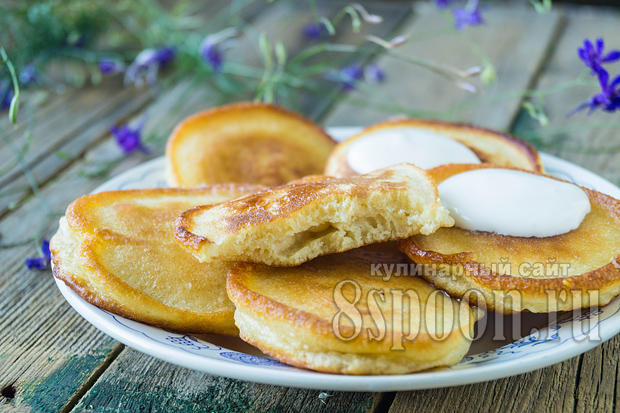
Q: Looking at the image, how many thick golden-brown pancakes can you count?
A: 6